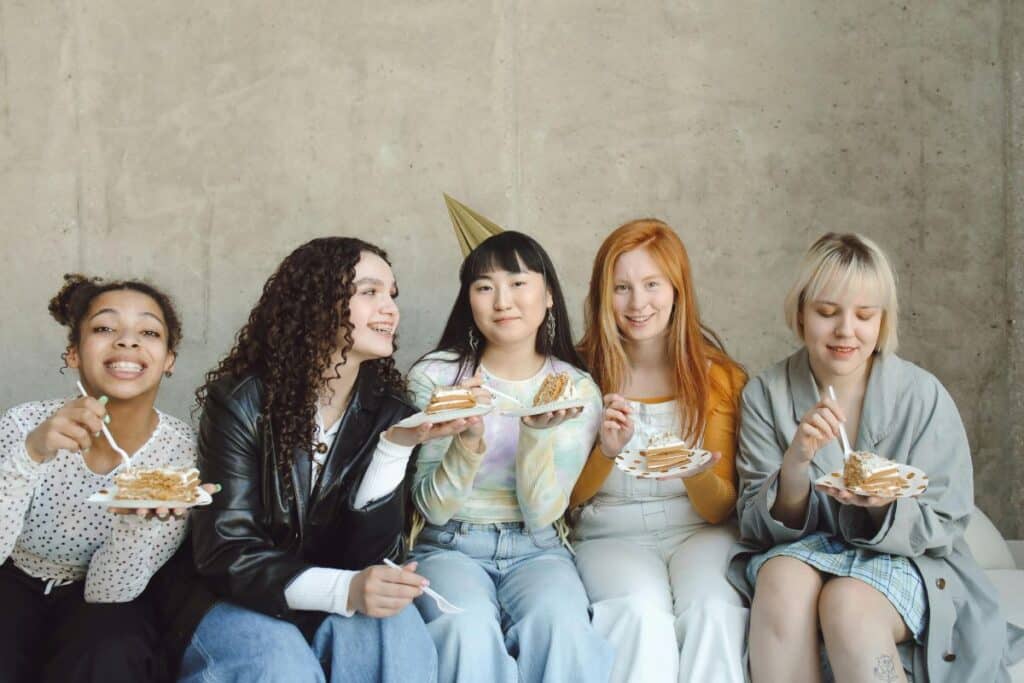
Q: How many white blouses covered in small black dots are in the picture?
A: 1